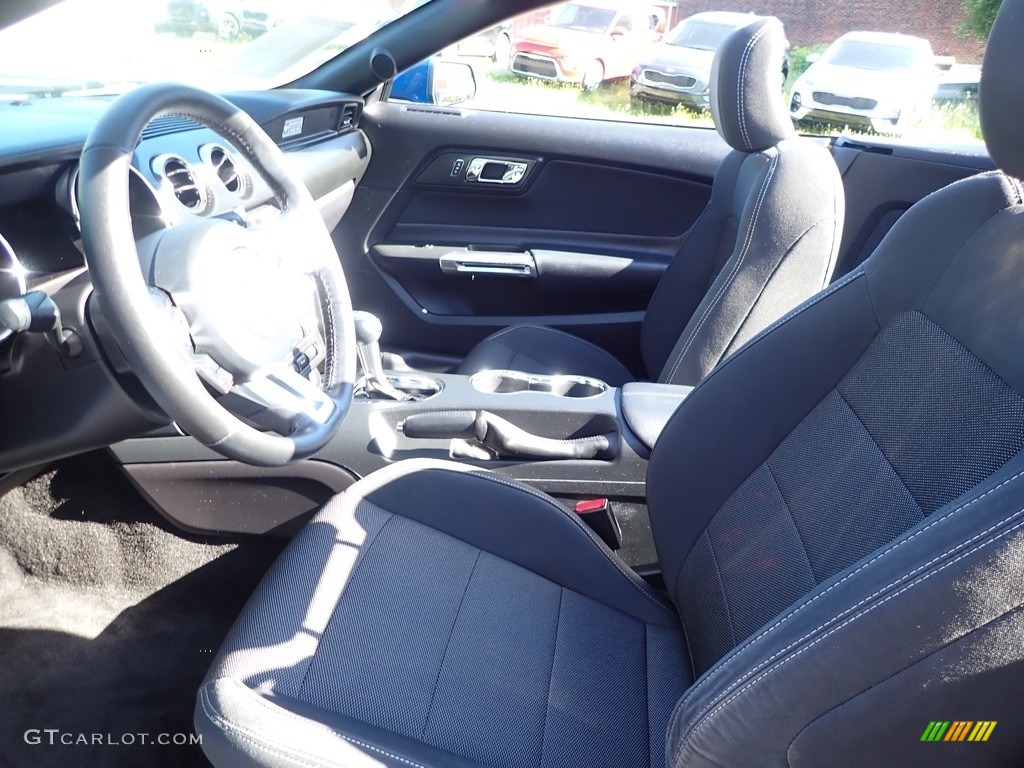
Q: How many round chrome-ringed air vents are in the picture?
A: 2